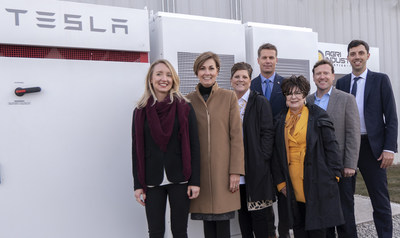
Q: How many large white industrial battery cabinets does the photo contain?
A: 3